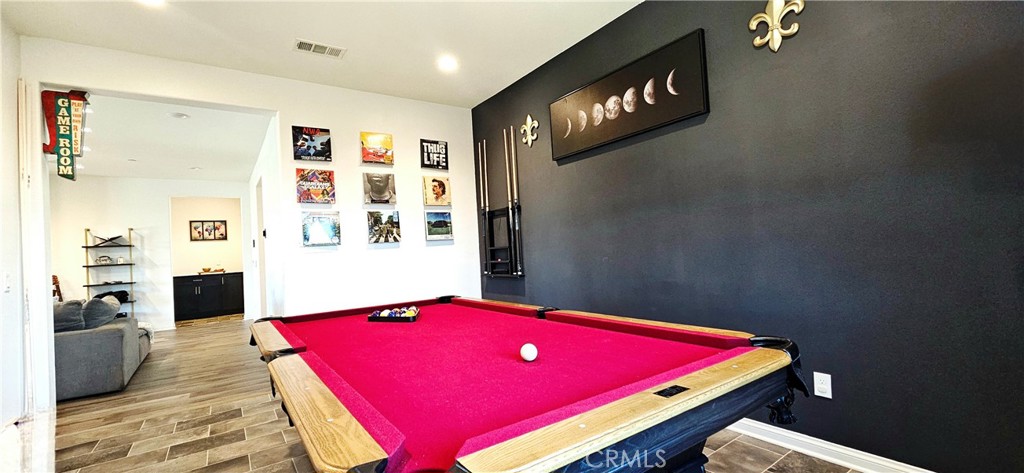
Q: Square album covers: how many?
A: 9